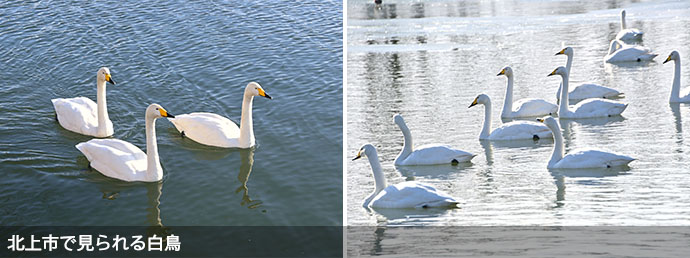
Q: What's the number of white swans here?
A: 13